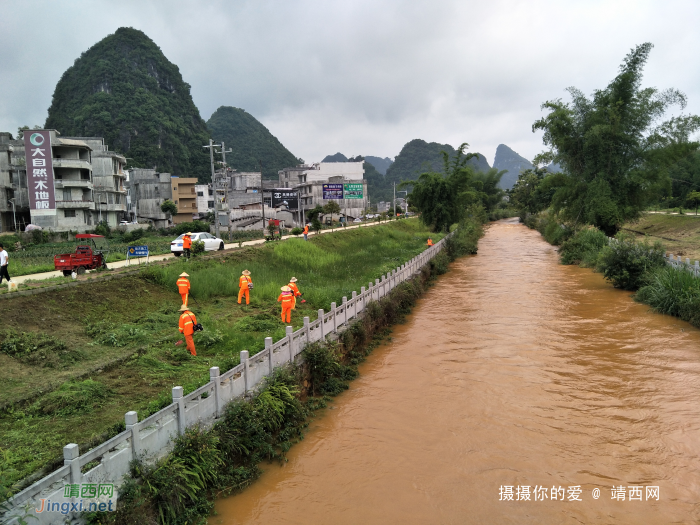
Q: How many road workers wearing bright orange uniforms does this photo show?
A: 8